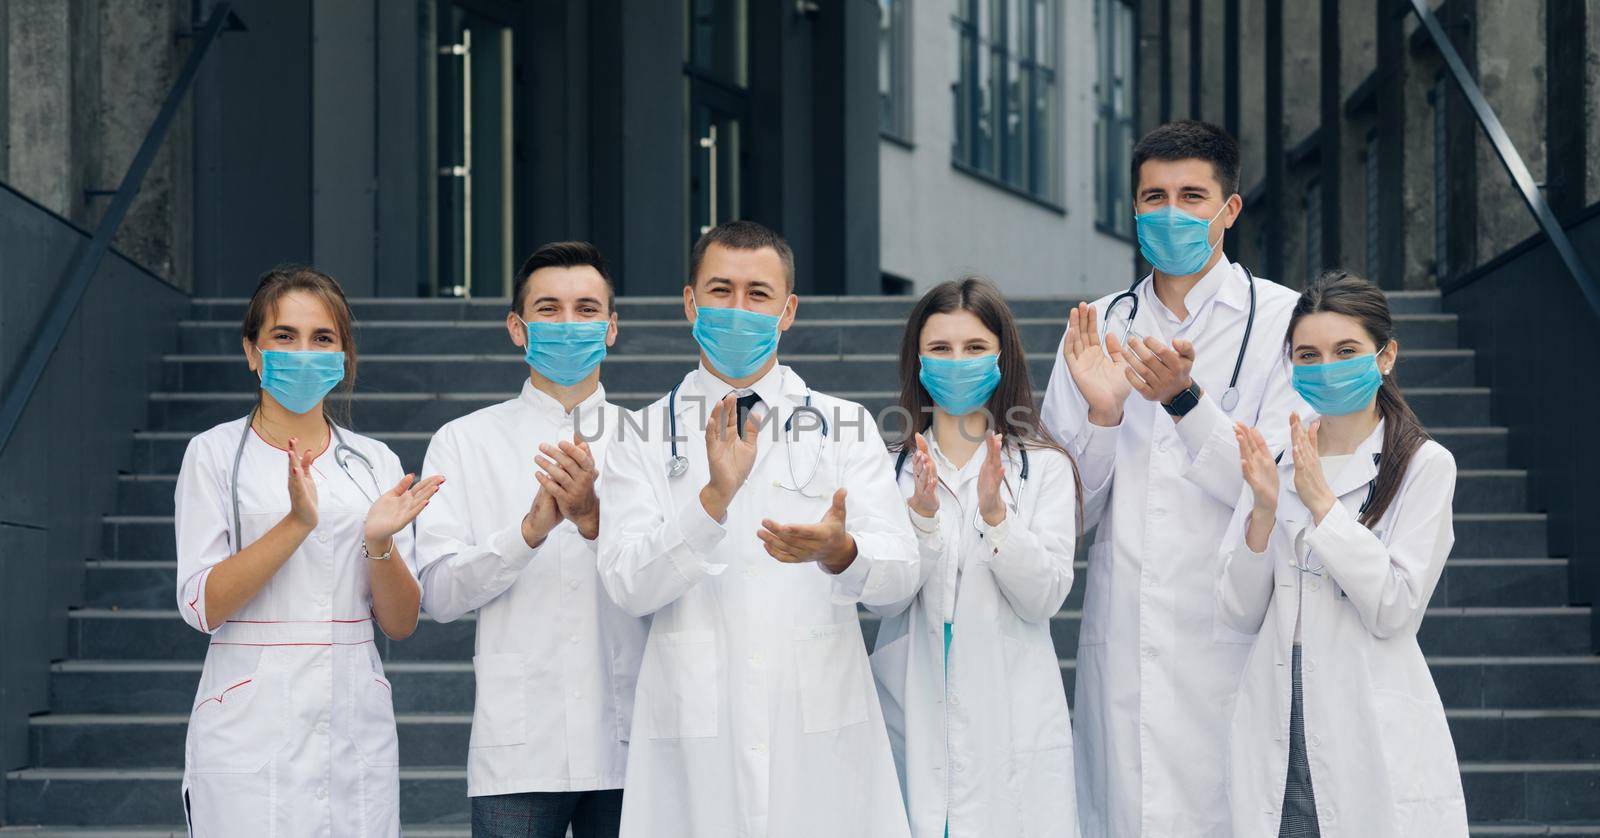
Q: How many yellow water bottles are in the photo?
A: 0